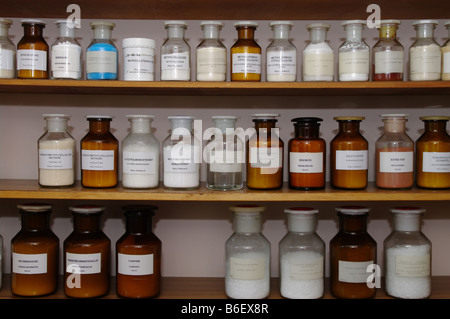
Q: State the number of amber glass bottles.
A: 11